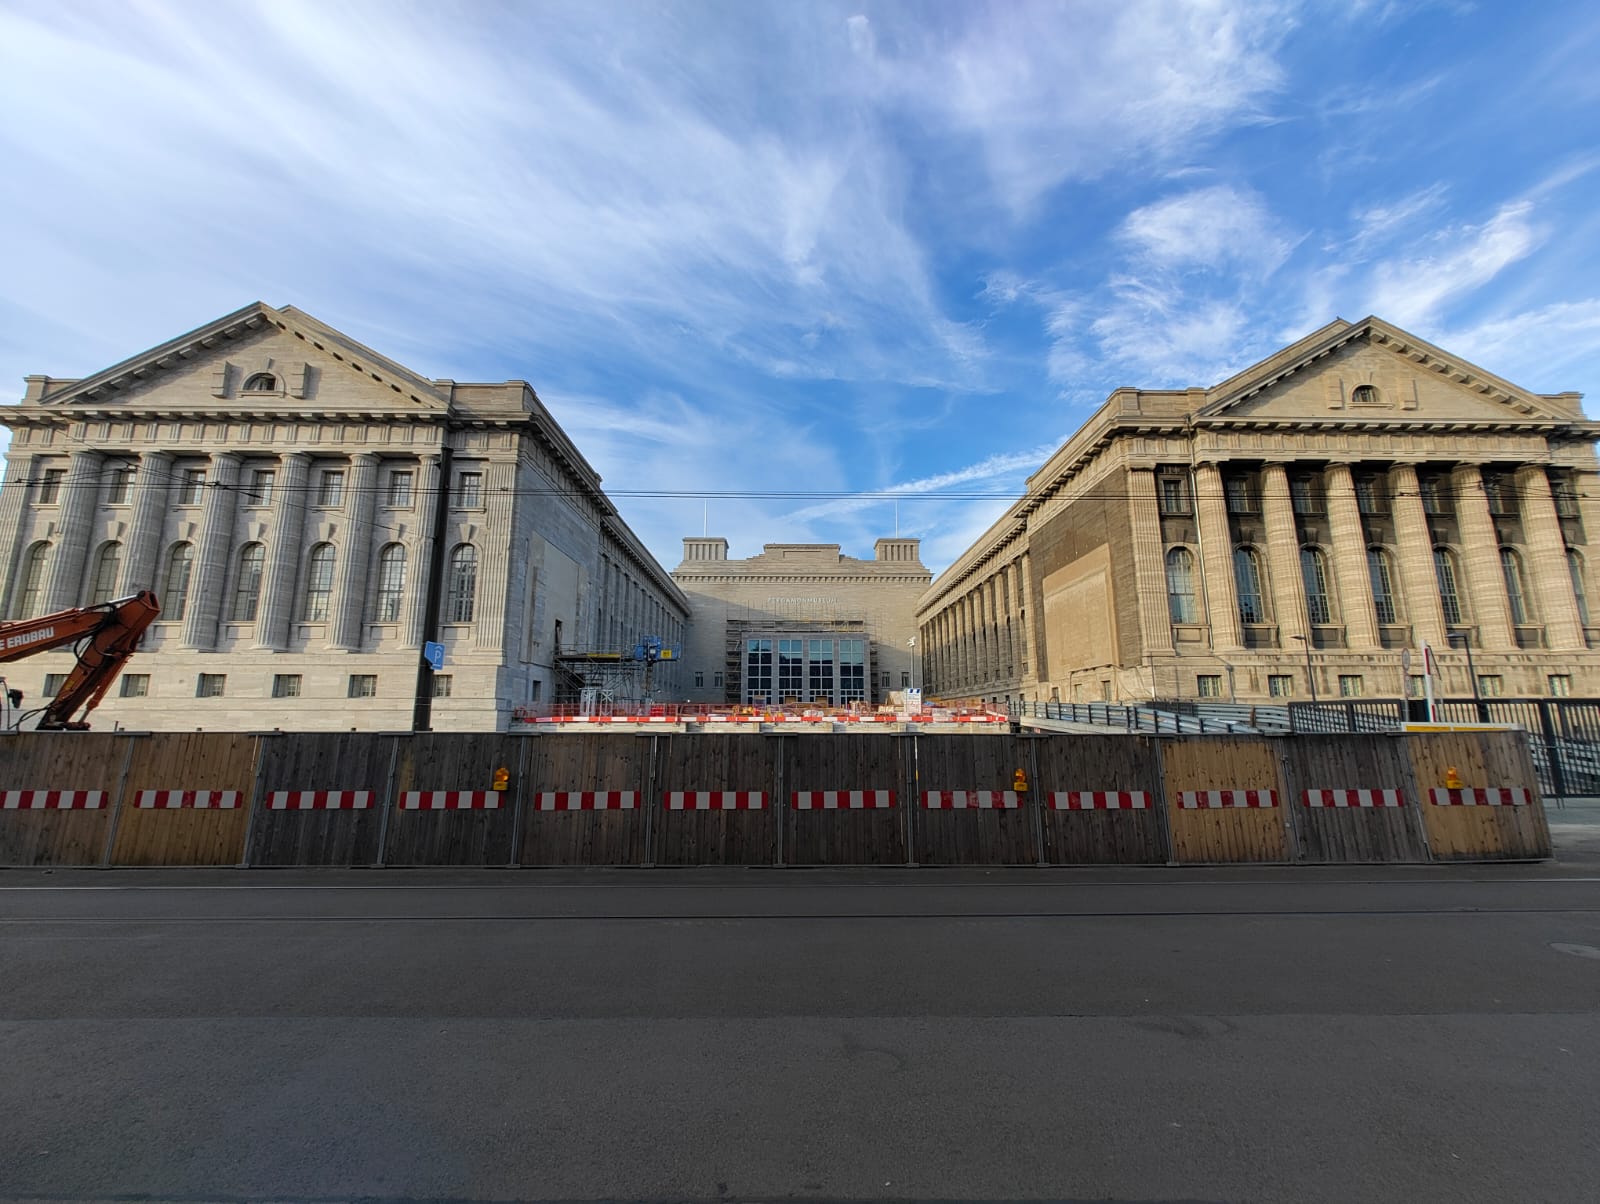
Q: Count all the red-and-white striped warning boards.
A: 12